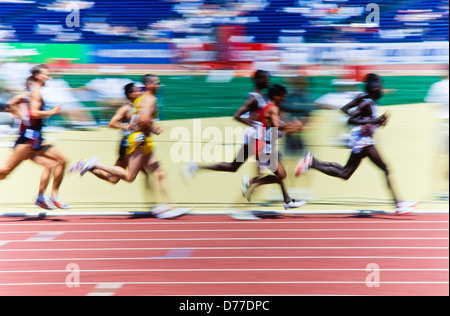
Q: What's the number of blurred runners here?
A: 7